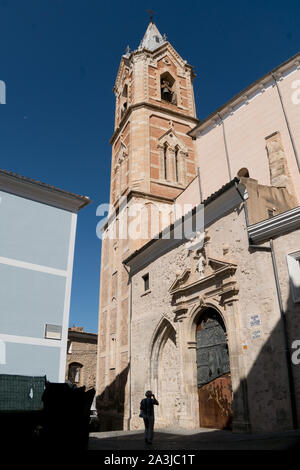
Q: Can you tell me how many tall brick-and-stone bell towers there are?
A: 1